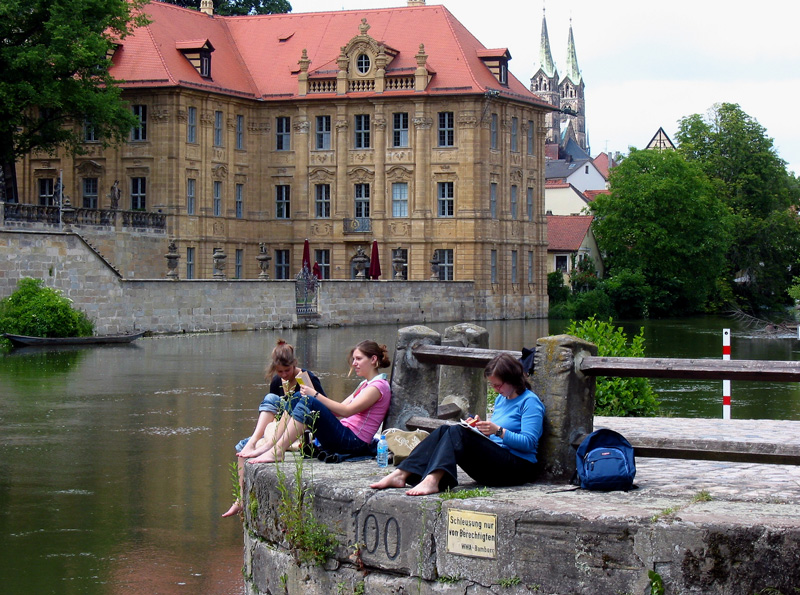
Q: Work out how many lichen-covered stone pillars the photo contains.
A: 3